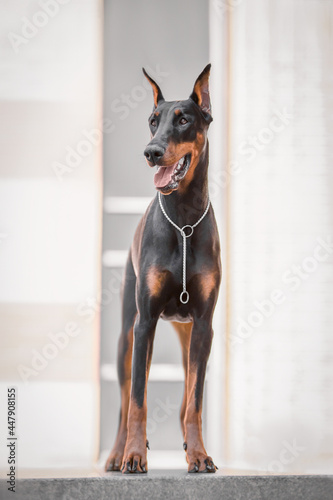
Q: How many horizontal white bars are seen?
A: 3